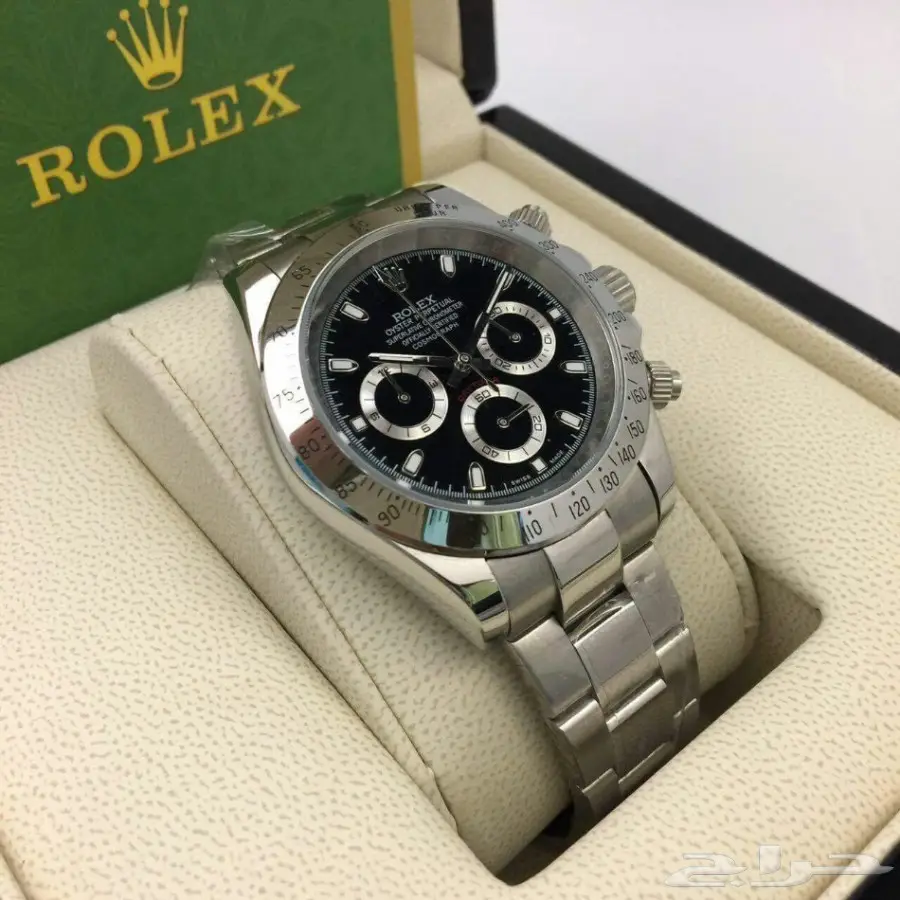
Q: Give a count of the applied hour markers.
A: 11